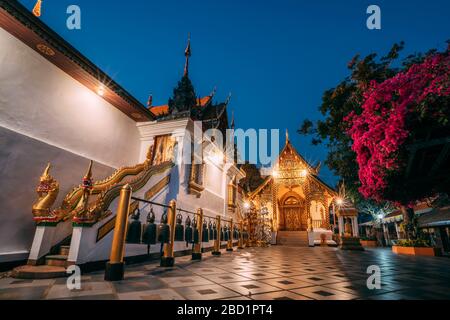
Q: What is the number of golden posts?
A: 6